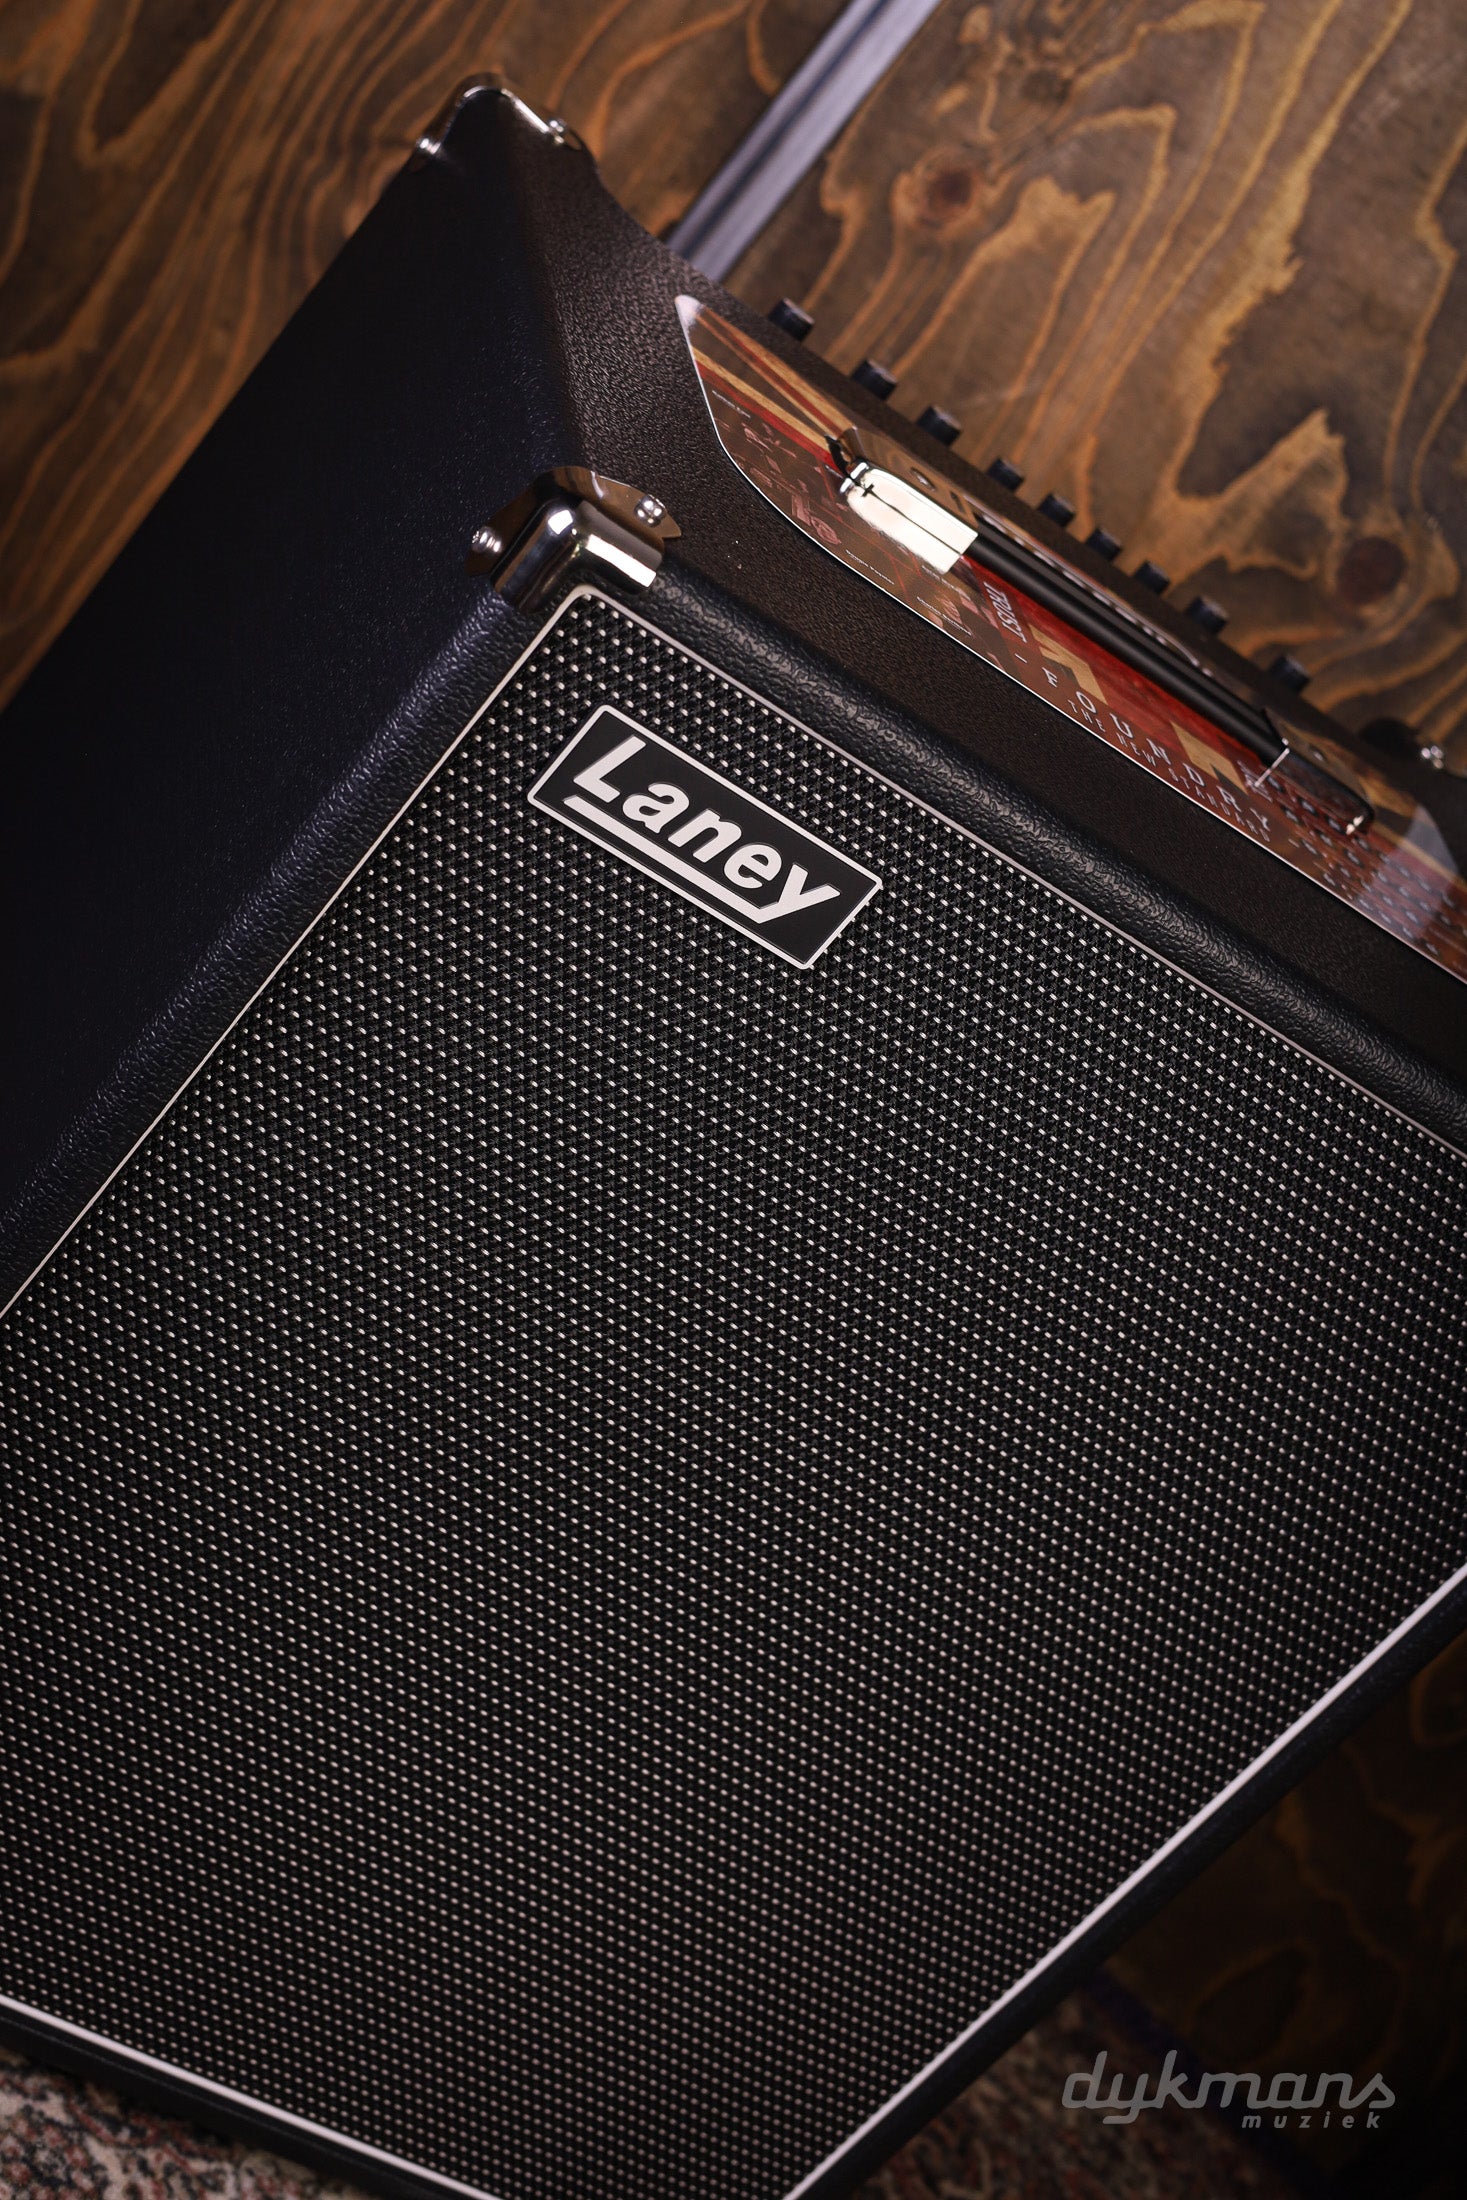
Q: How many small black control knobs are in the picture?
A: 9